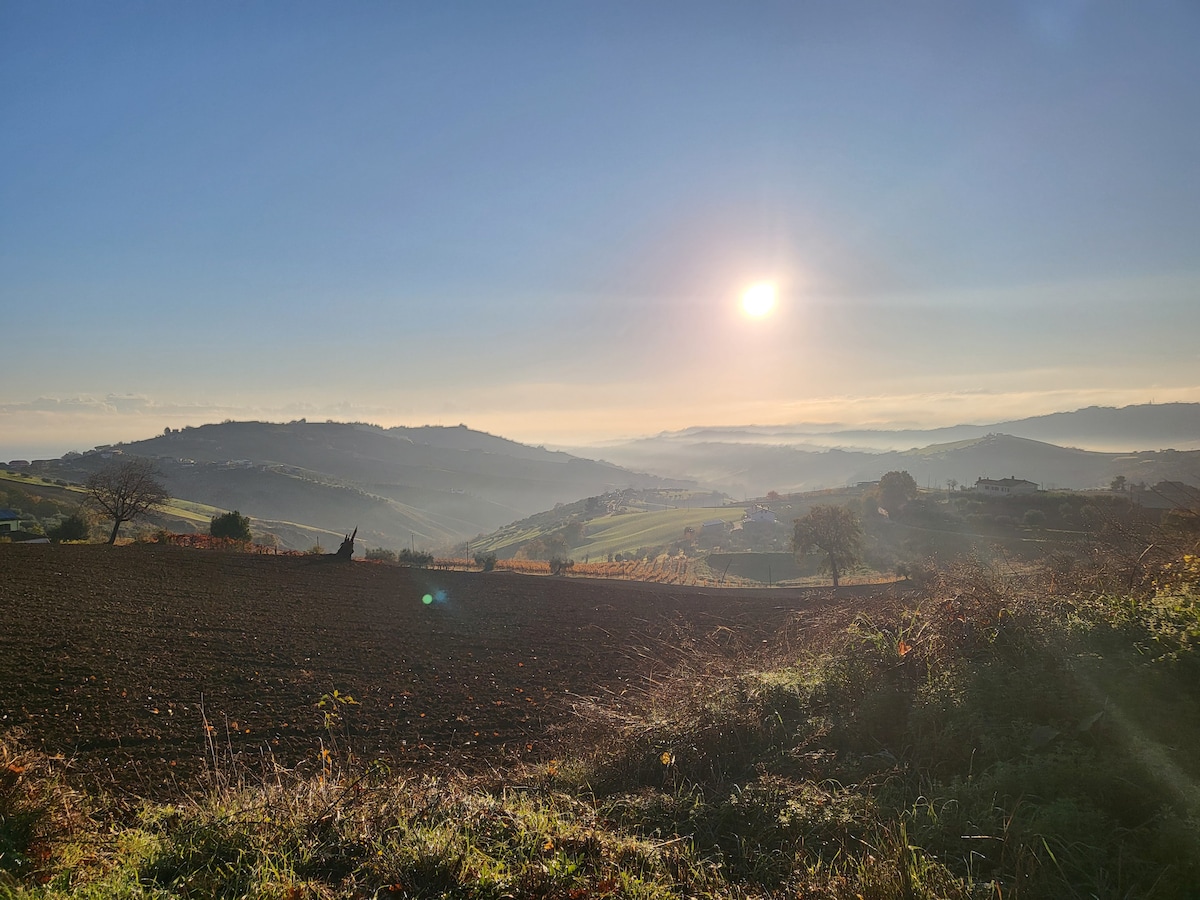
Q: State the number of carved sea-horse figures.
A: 0